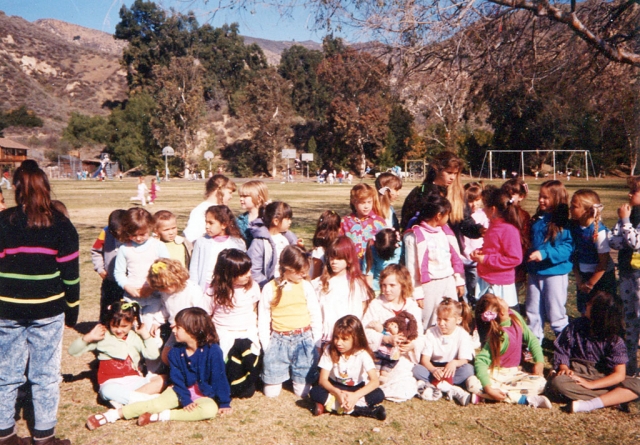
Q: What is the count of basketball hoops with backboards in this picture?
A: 4